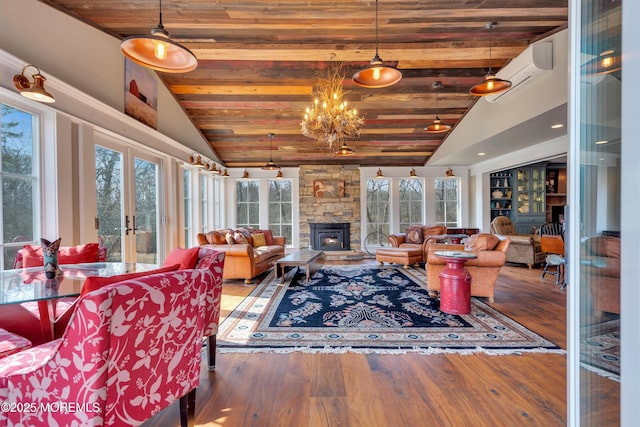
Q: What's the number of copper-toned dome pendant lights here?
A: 6